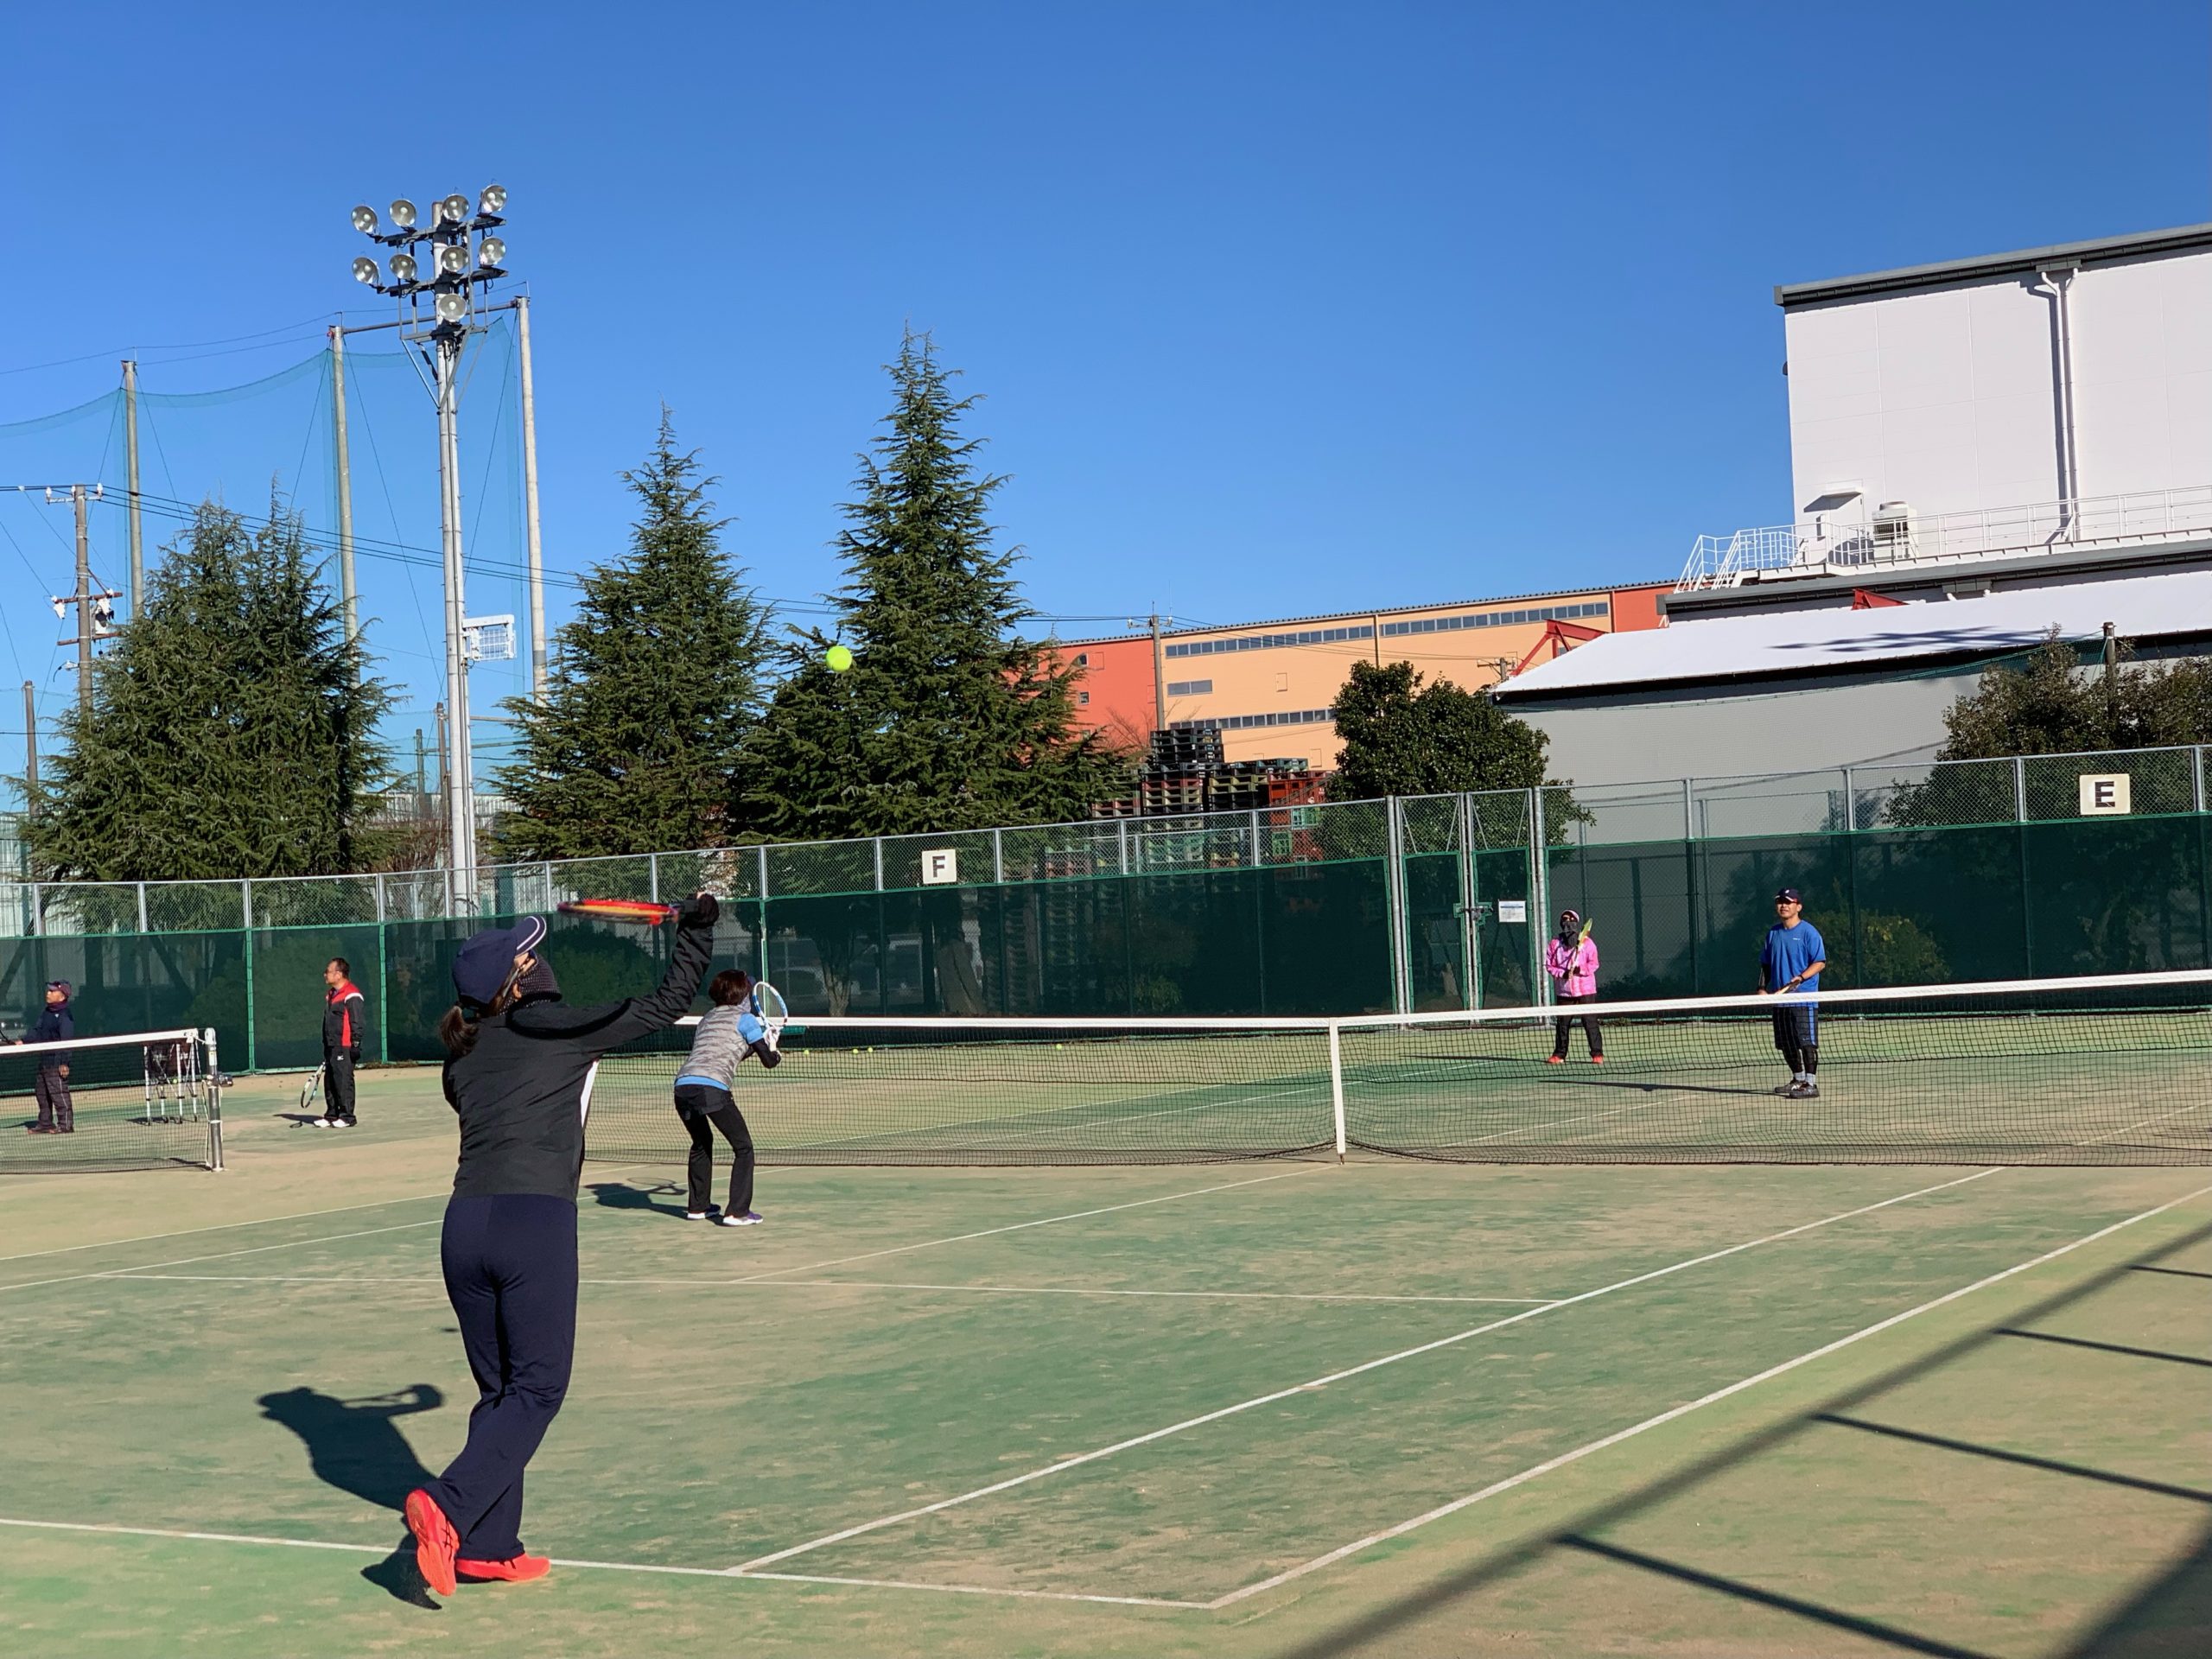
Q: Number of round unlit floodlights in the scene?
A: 9